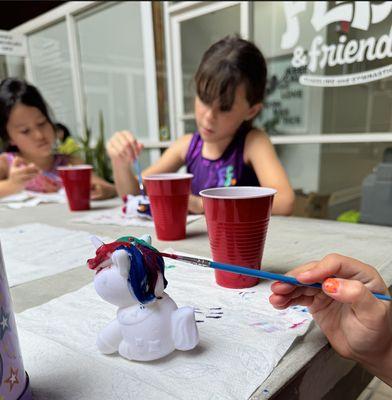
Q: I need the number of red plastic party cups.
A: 3